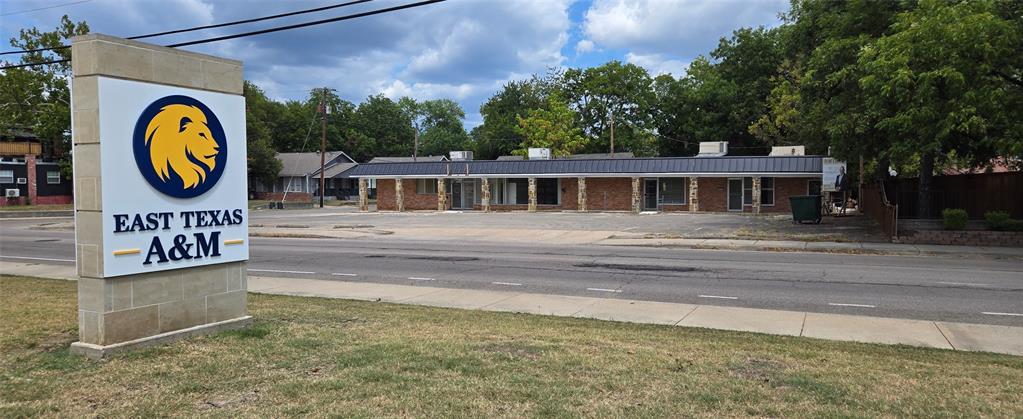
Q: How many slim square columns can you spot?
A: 9